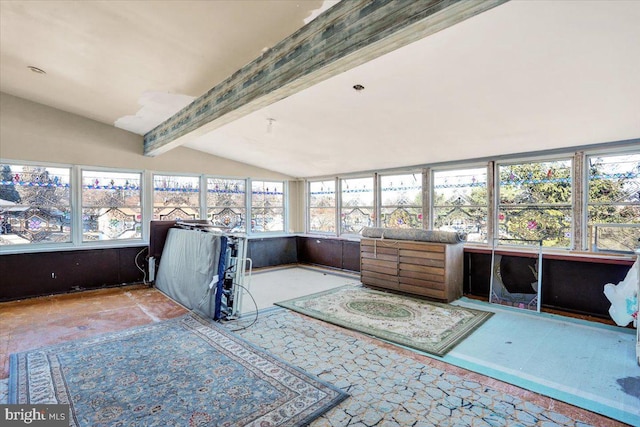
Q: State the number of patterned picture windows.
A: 11